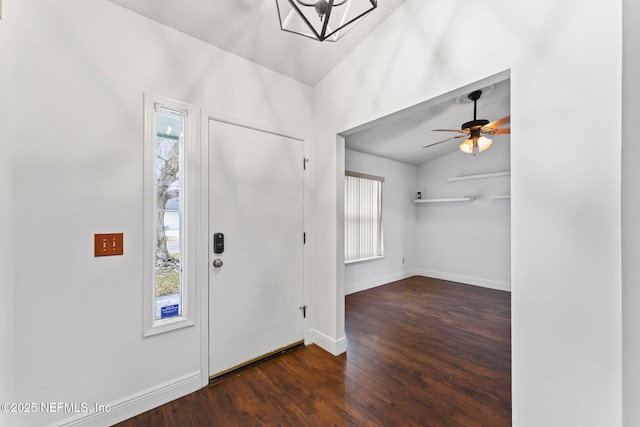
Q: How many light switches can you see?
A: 2